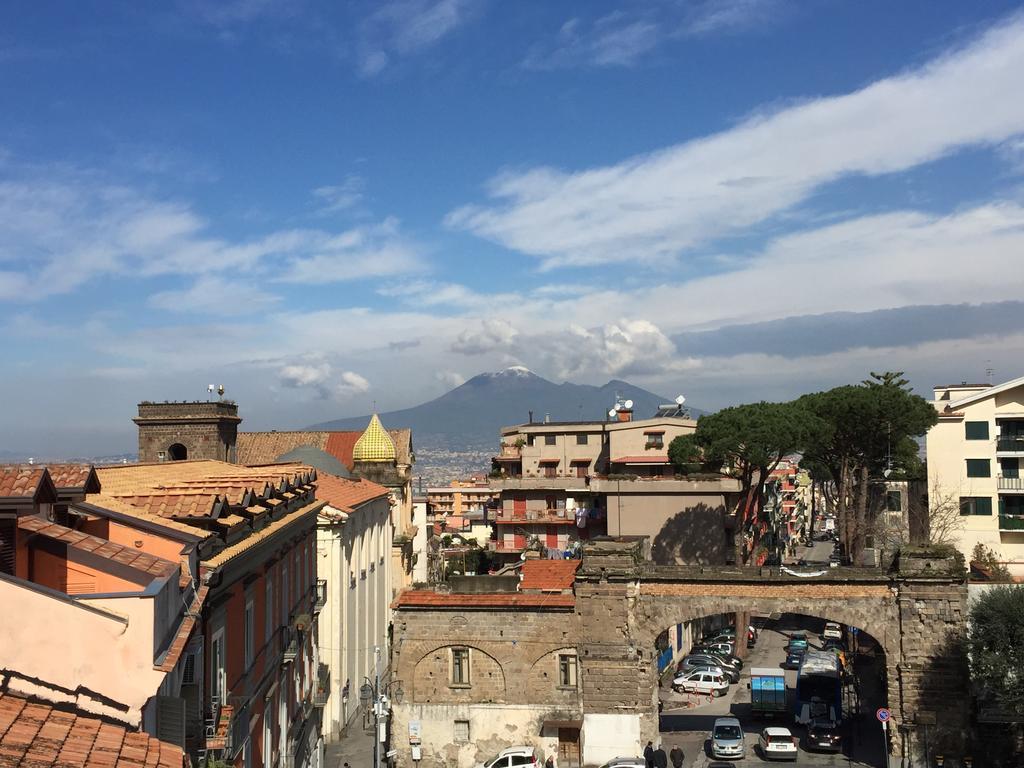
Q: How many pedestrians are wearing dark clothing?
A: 3